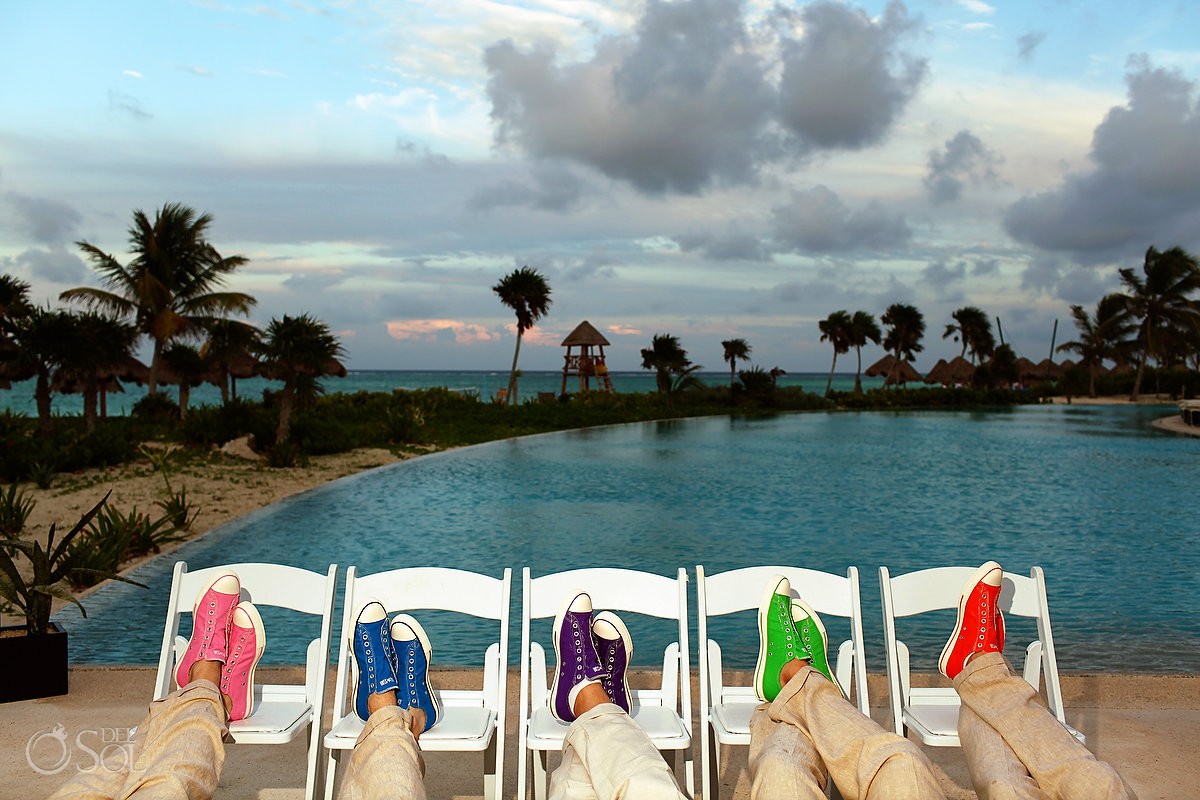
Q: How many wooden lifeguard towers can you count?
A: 1